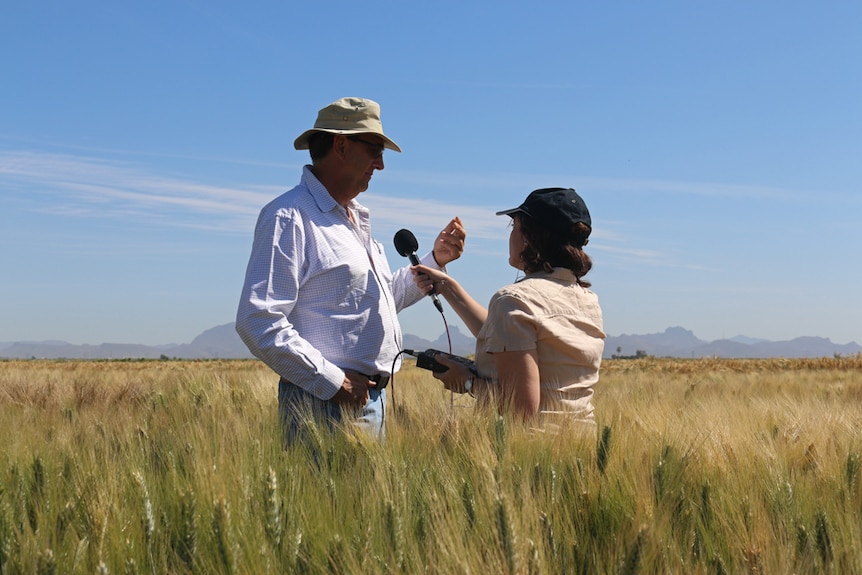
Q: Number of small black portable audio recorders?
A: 1